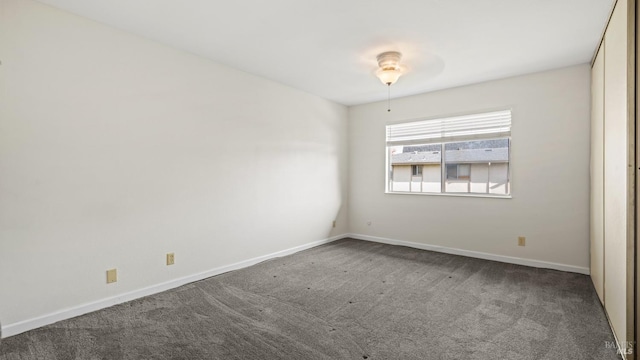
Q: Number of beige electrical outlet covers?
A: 4